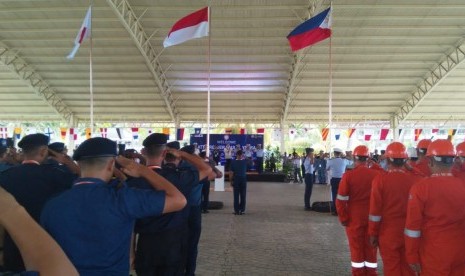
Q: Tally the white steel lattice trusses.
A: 4